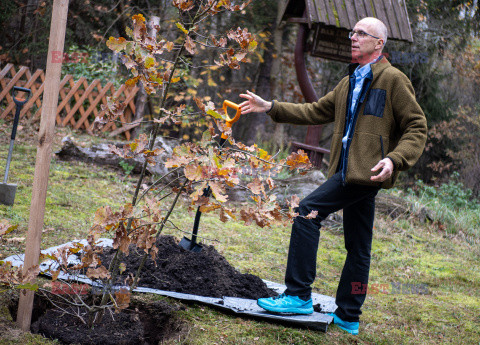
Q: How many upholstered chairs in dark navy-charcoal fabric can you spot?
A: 0